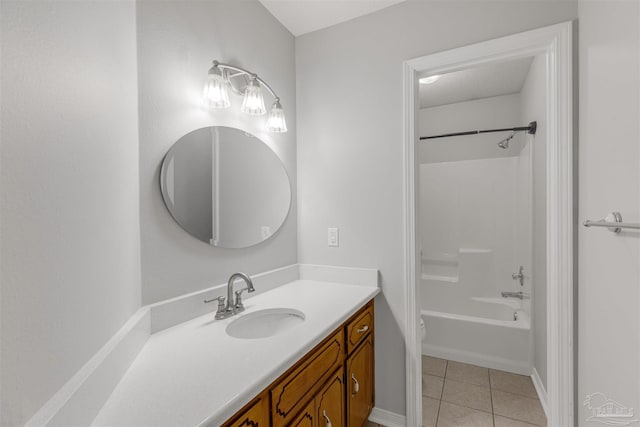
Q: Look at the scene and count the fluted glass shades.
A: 3